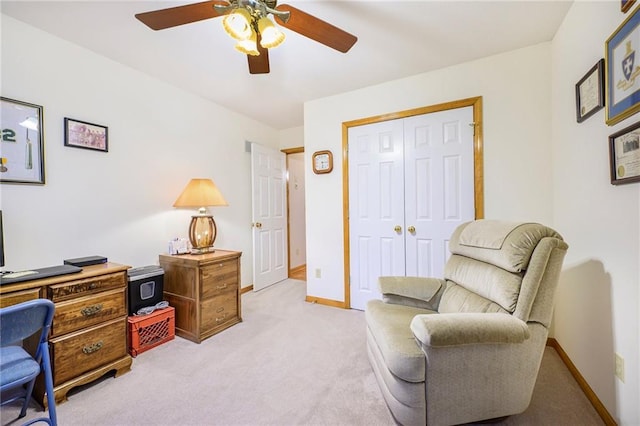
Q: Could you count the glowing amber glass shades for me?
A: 3